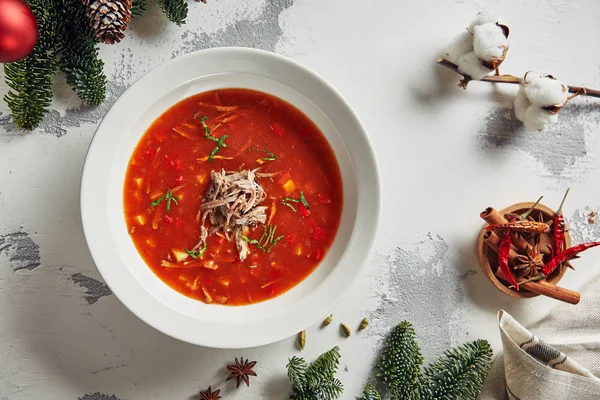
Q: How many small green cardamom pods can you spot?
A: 4